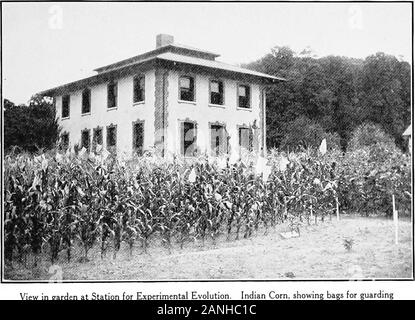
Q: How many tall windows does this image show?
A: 15